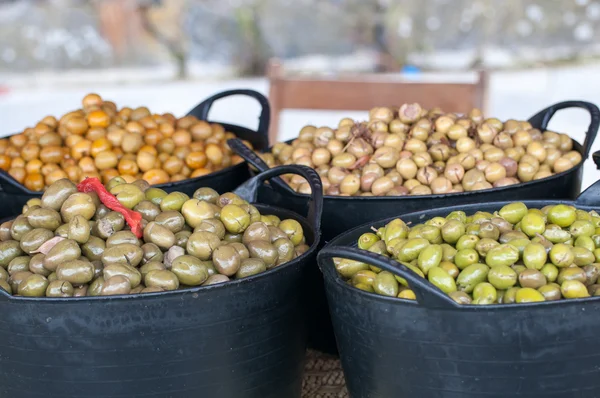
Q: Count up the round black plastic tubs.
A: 4